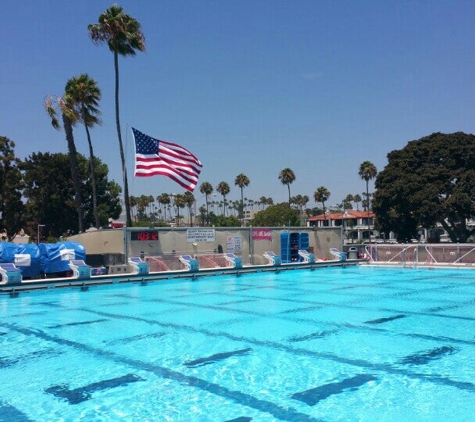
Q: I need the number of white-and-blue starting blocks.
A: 8